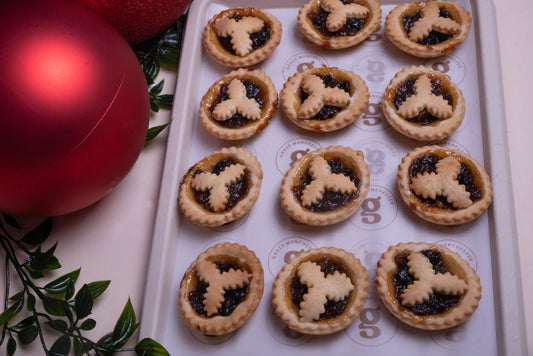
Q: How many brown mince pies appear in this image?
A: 12